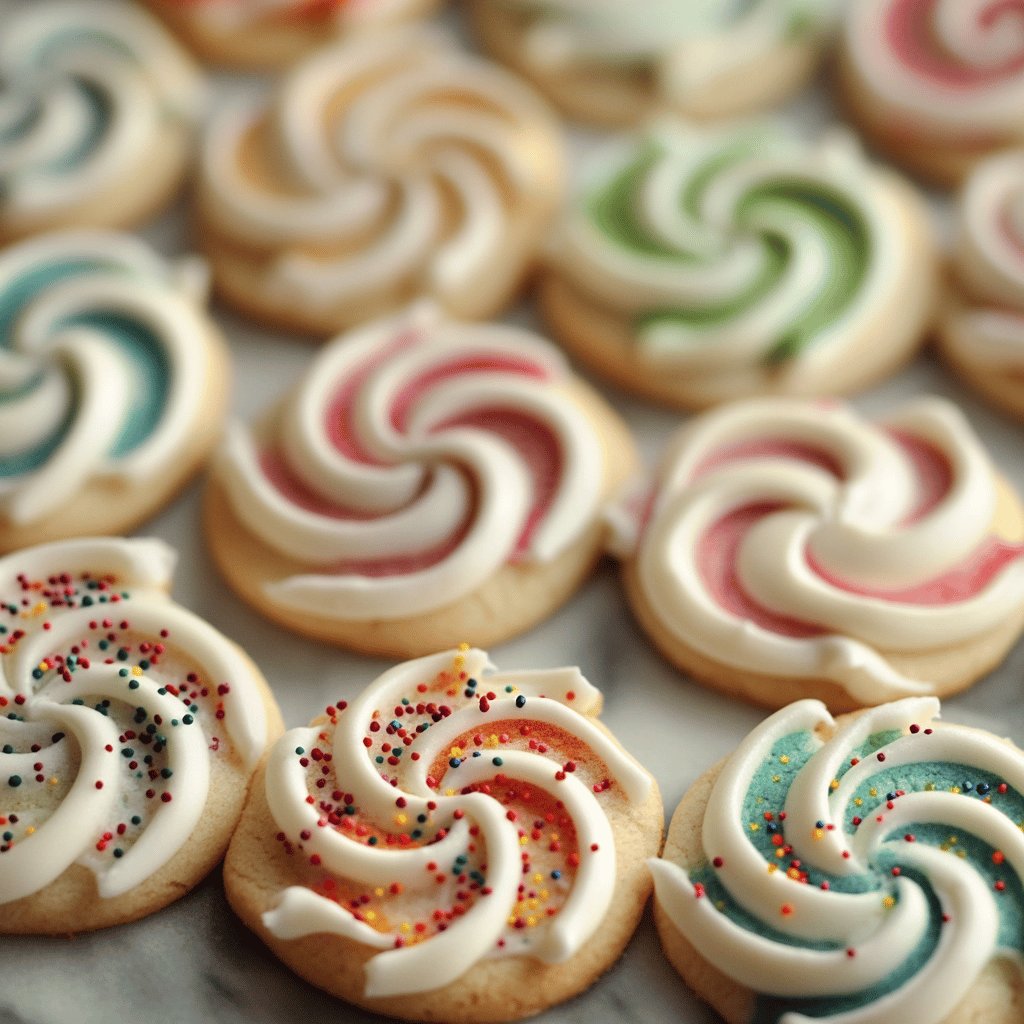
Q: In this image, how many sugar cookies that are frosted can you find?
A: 13